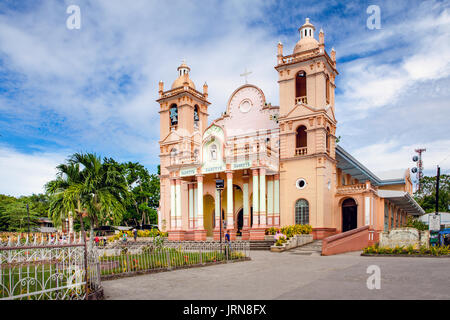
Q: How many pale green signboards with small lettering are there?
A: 3